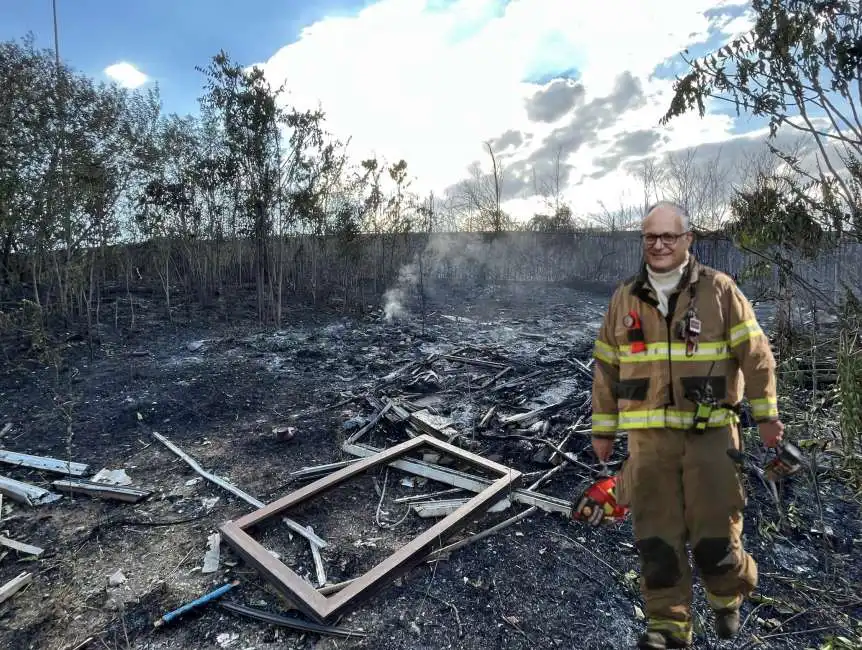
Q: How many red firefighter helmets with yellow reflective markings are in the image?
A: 1